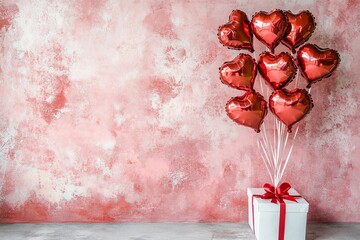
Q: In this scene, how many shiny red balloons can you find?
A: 8